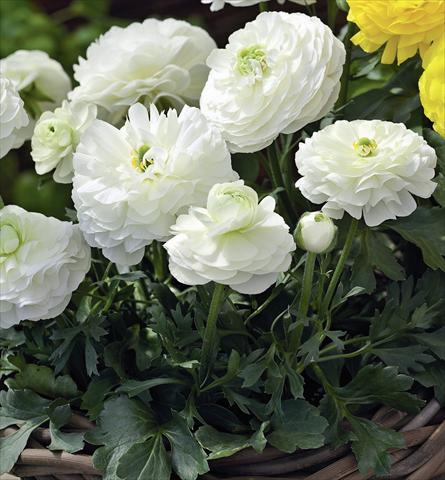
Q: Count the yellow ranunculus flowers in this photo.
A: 2